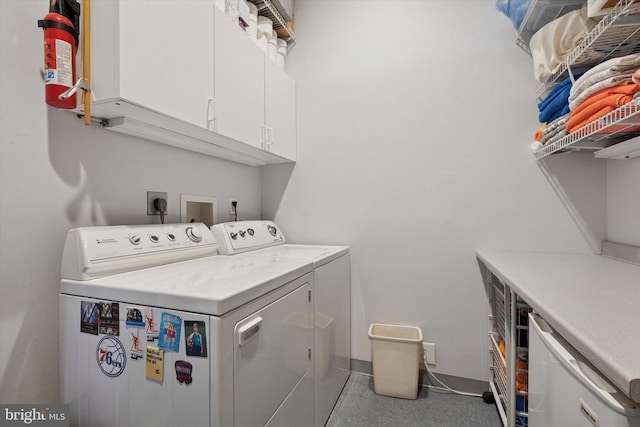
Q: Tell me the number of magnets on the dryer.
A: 10